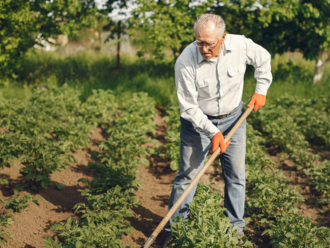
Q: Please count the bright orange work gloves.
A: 2